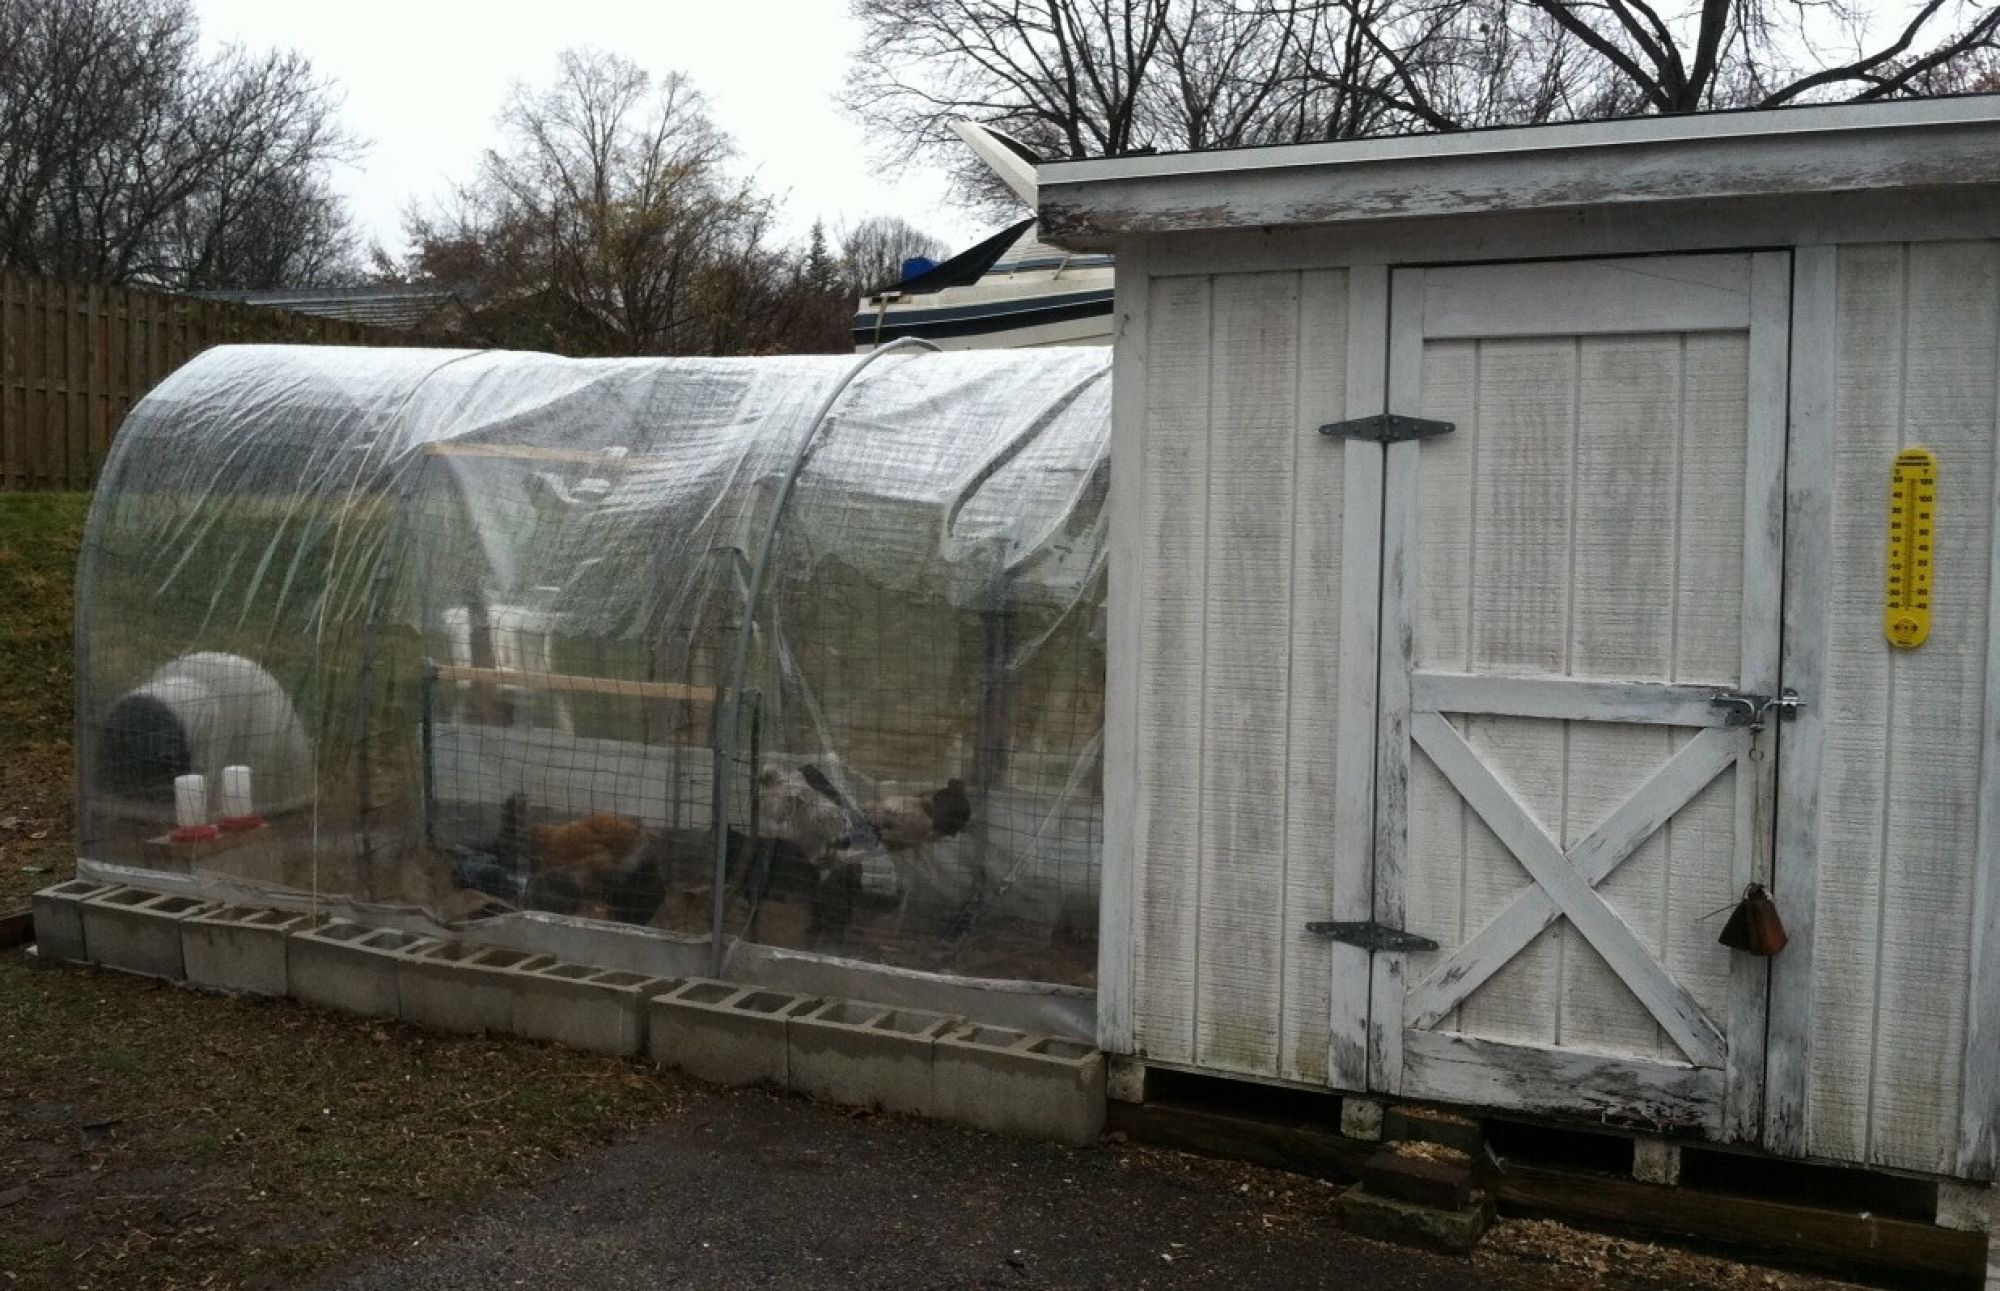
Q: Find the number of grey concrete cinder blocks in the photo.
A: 9